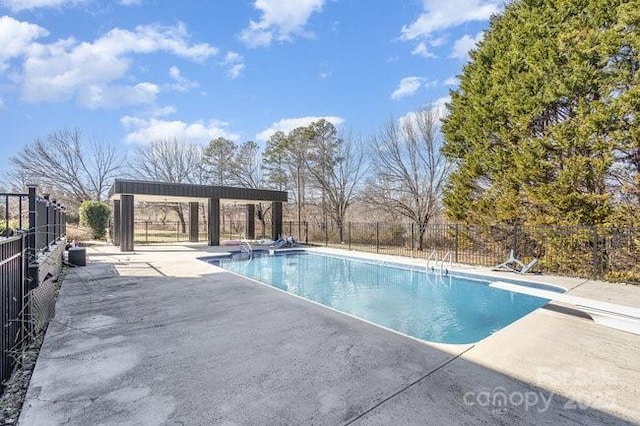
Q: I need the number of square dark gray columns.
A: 6